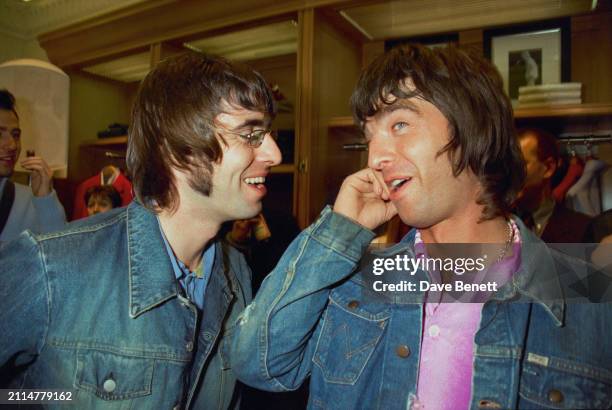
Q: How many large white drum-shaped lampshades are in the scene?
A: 1